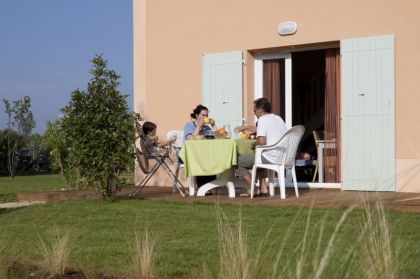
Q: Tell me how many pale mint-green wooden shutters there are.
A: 2